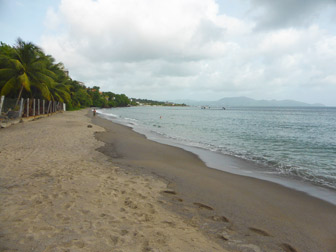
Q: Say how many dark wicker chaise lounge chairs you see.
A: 0